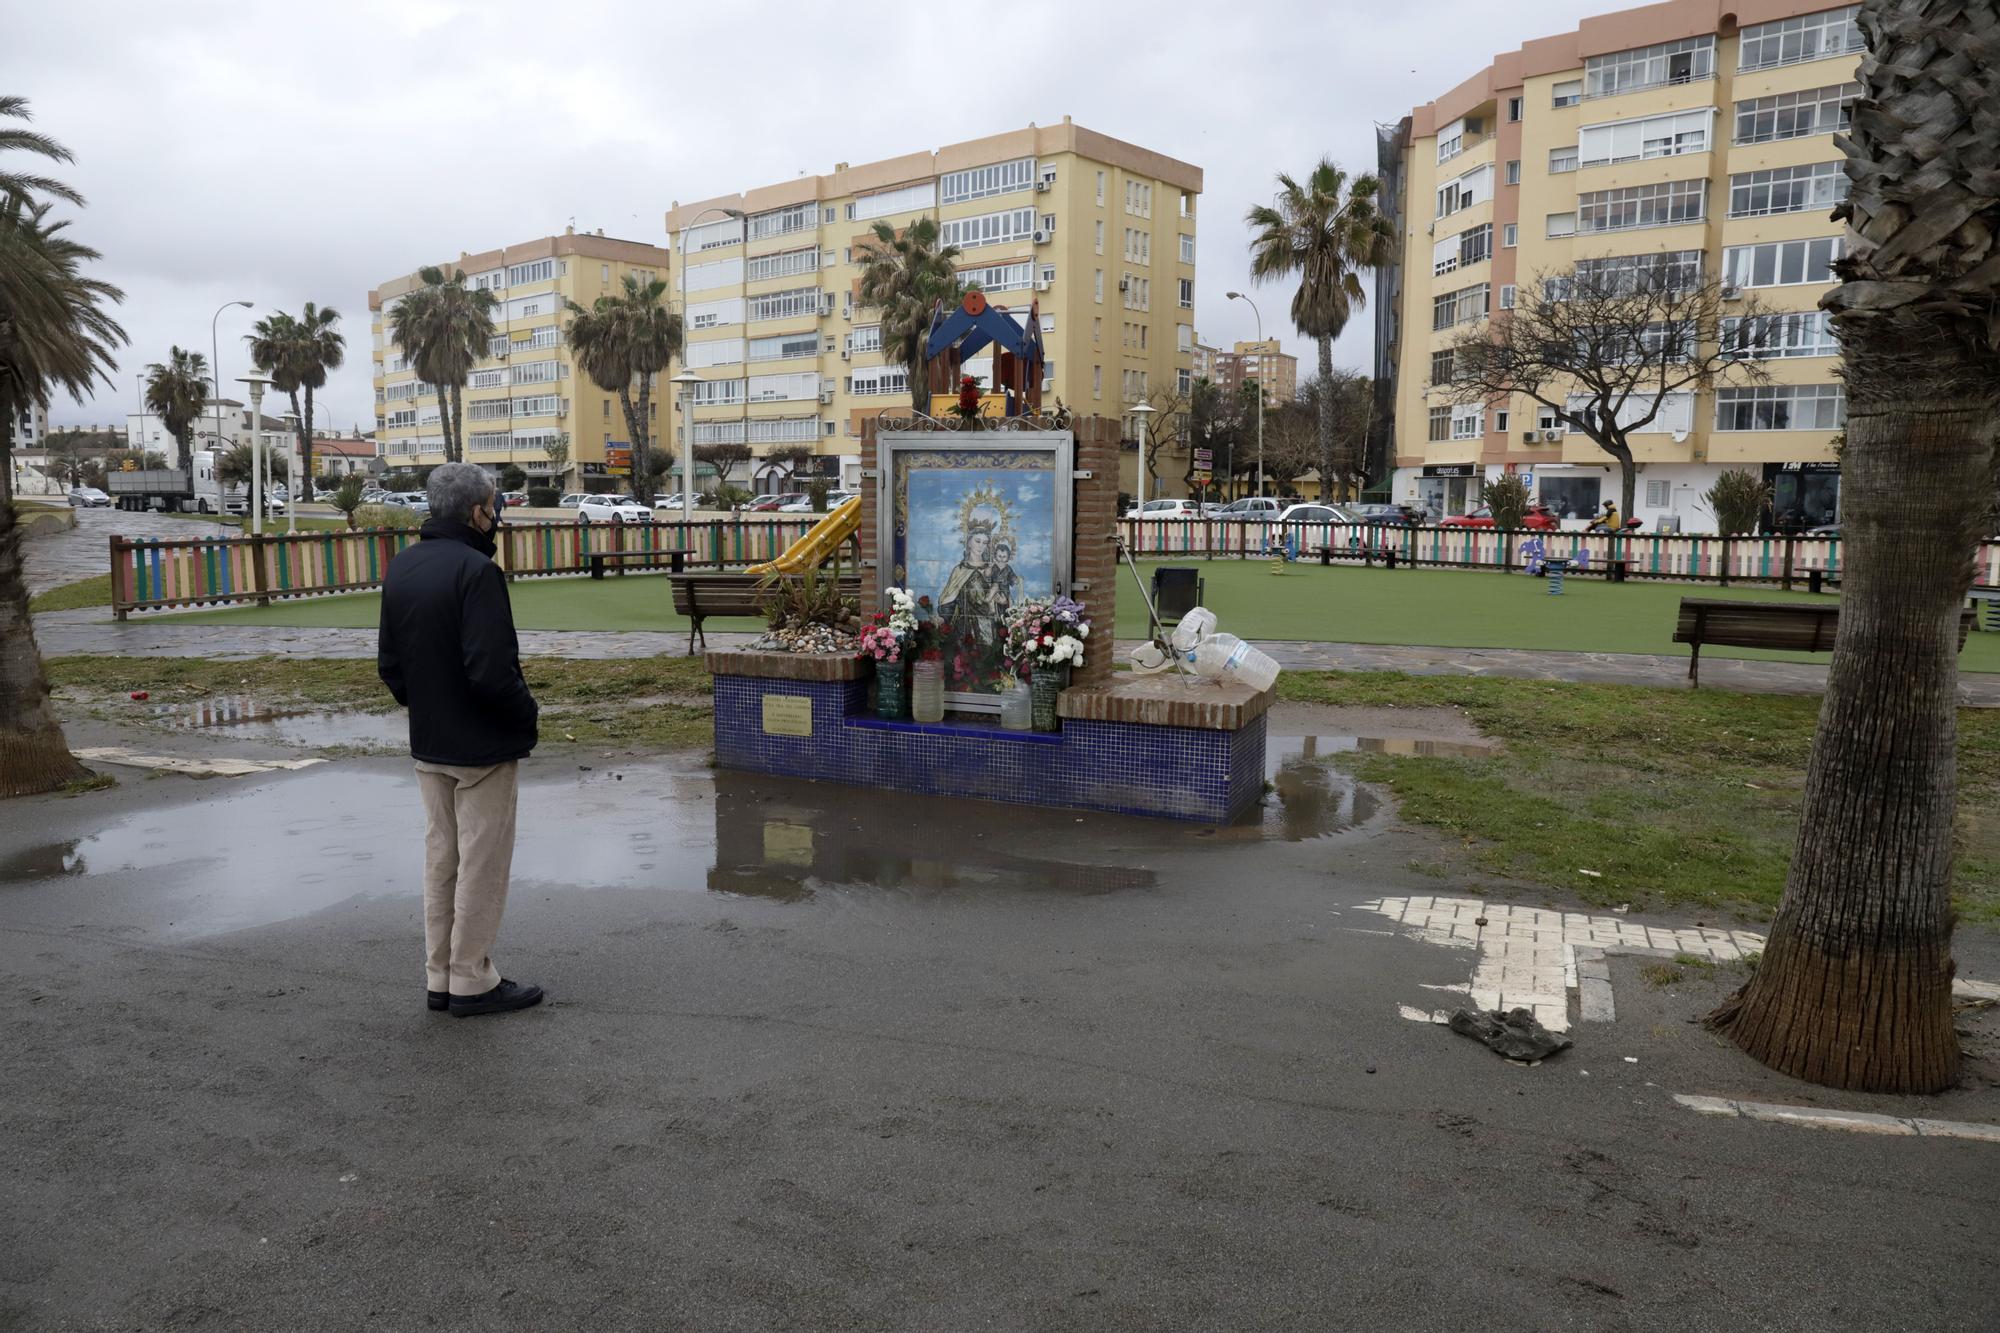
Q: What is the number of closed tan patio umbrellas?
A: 0